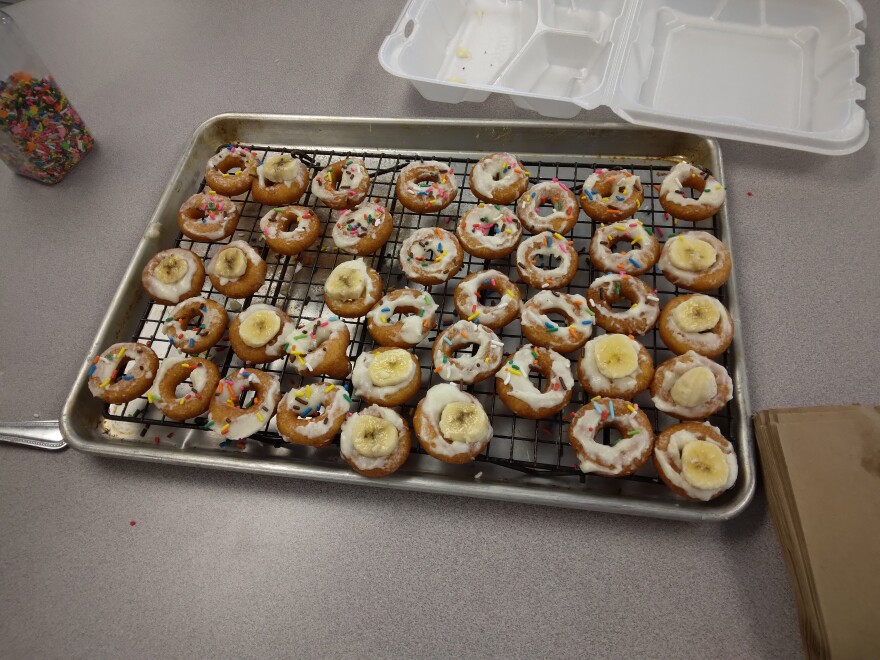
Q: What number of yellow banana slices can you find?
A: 13